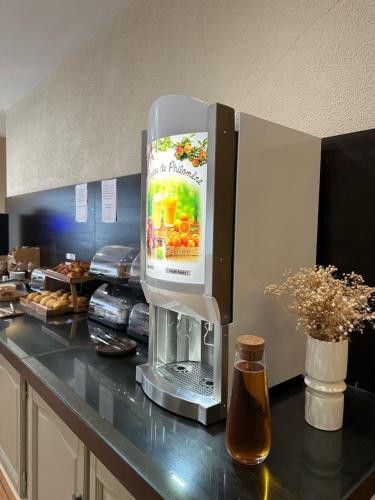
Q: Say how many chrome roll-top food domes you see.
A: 4